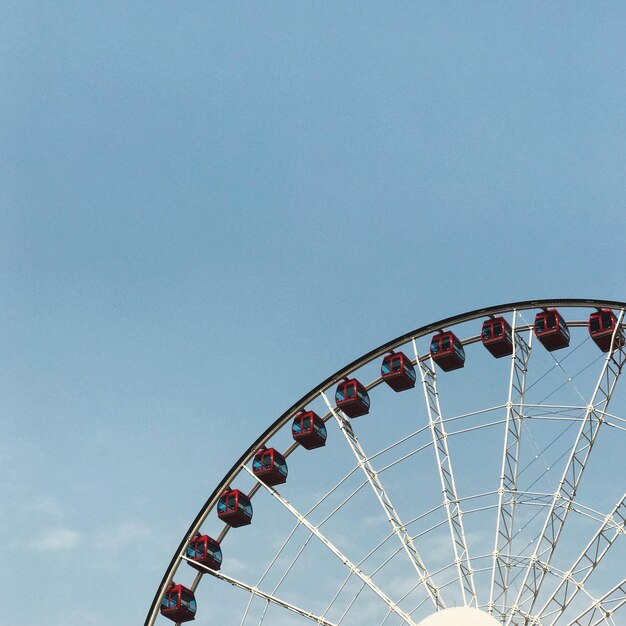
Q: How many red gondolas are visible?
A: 11